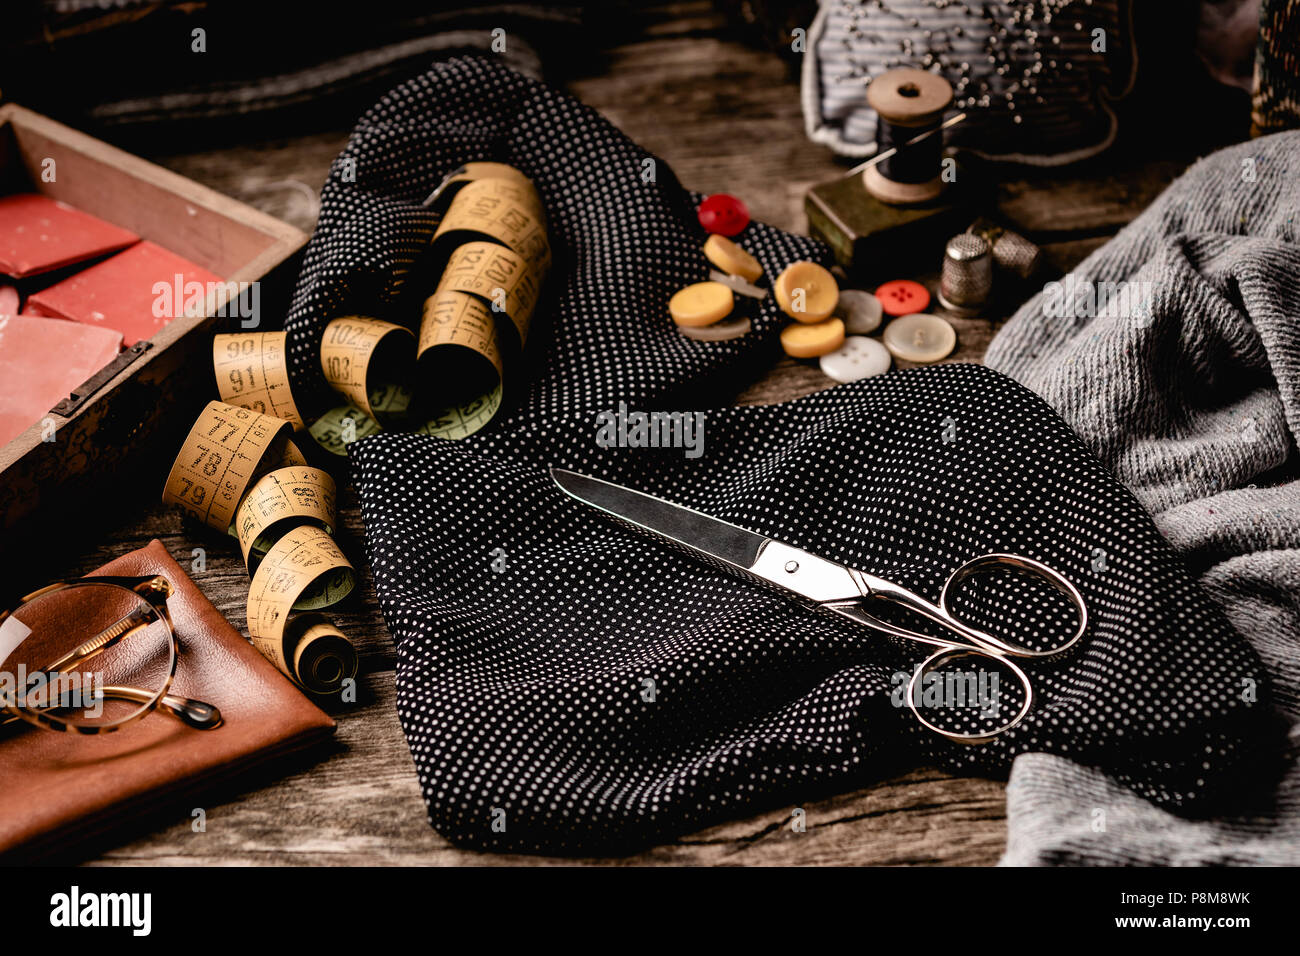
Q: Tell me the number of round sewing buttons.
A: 11